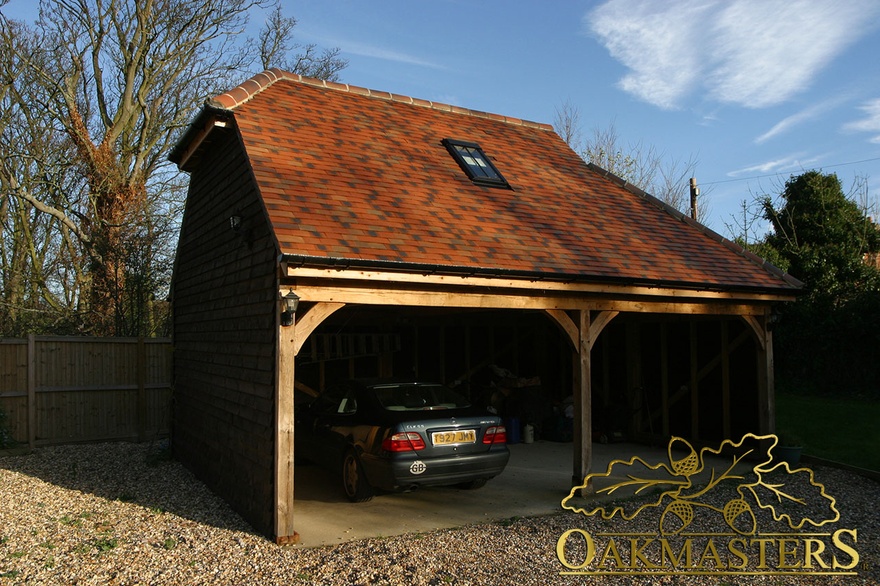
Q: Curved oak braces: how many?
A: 4